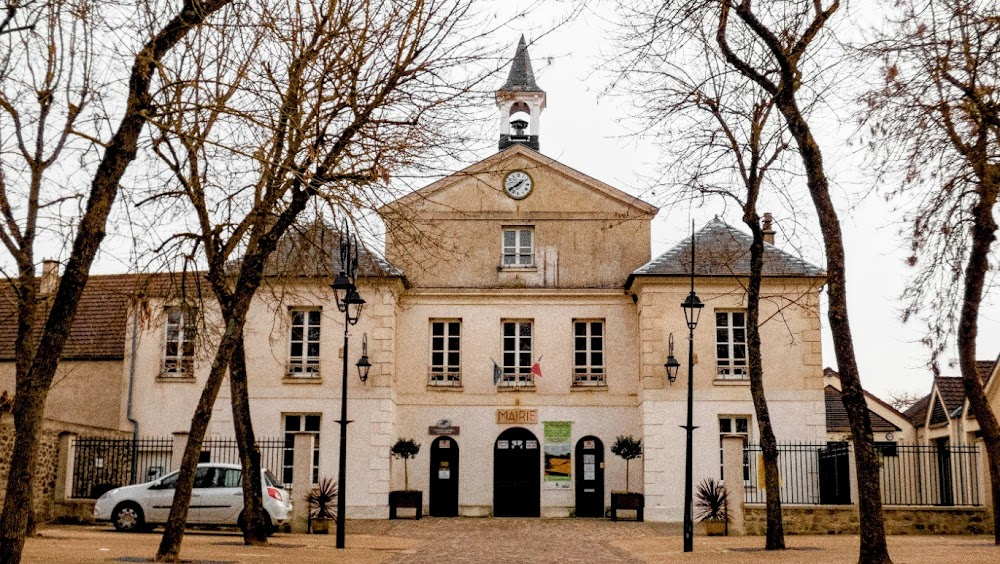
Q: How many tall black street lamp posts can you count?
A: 2